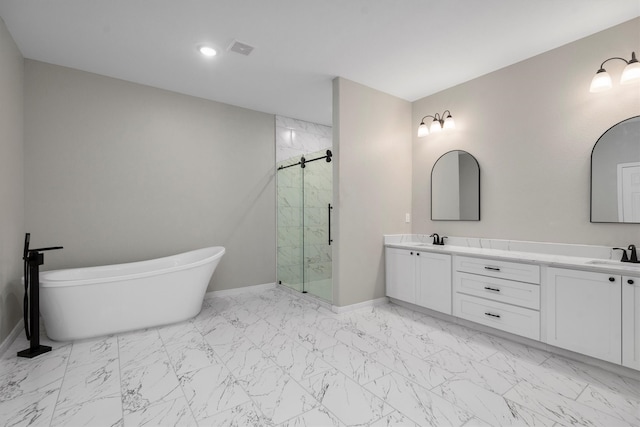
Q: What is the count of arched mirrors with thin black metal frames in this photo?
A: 2